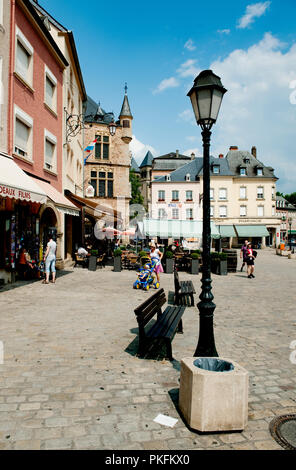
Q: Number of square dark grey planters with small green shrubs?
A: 5